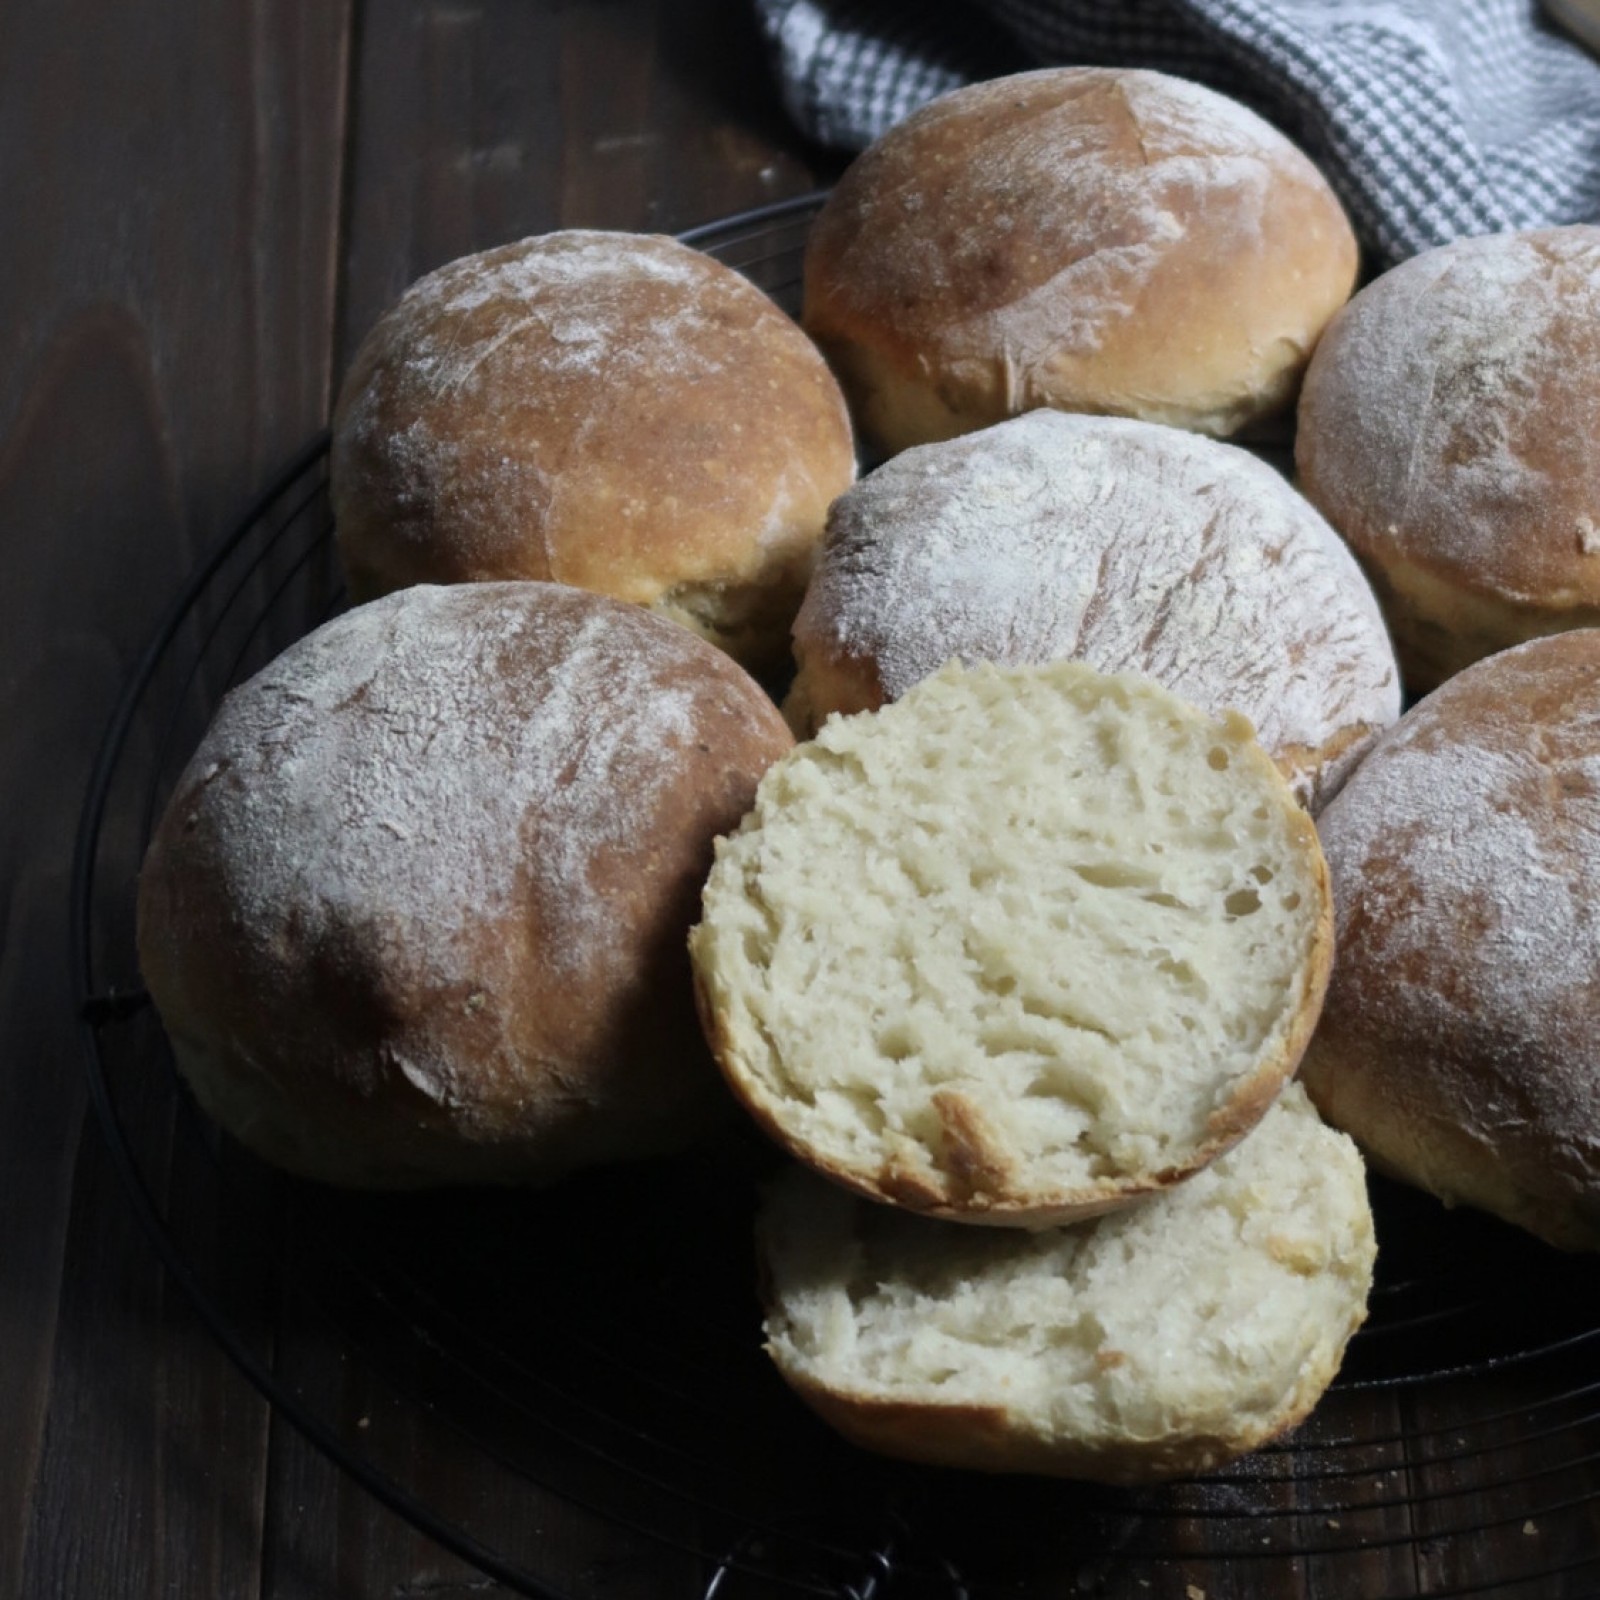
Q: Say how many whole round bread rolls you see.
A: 6